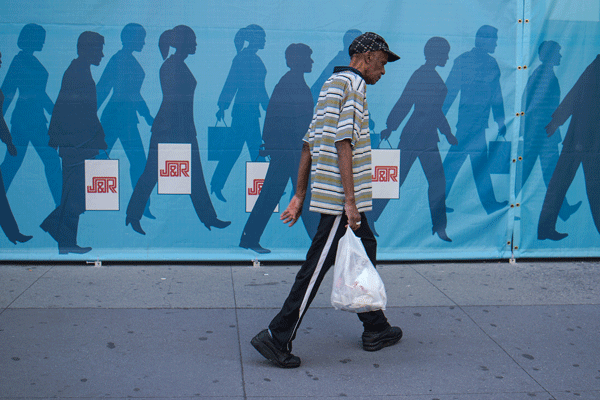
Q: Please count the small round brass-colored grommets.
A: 12